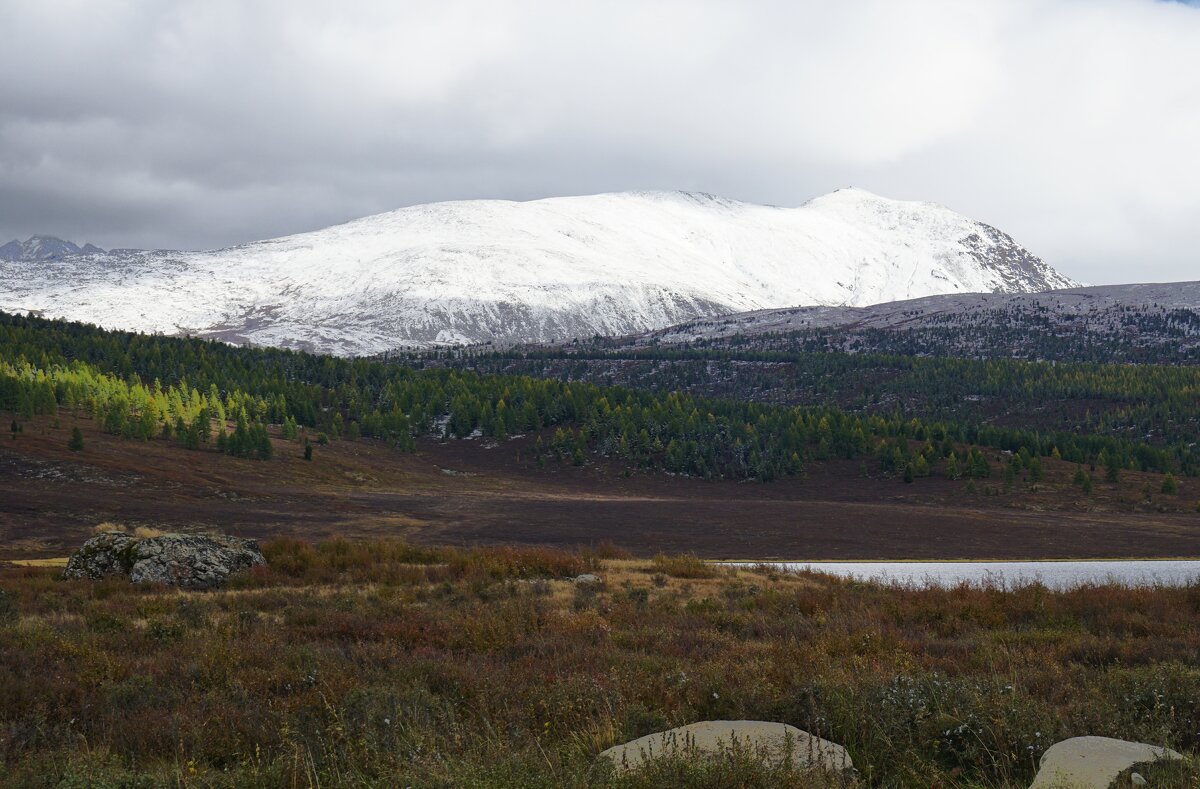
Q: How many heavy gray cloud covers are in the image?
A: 1